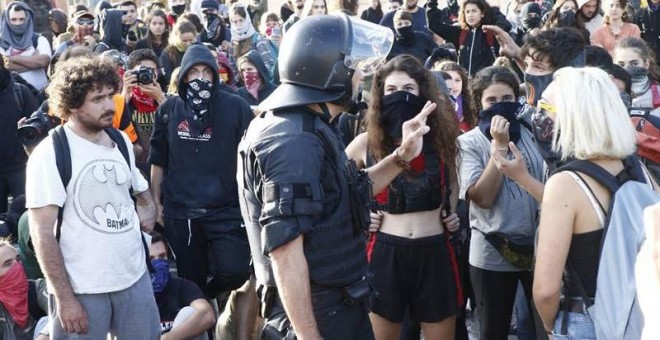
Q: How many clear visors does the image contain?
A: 1